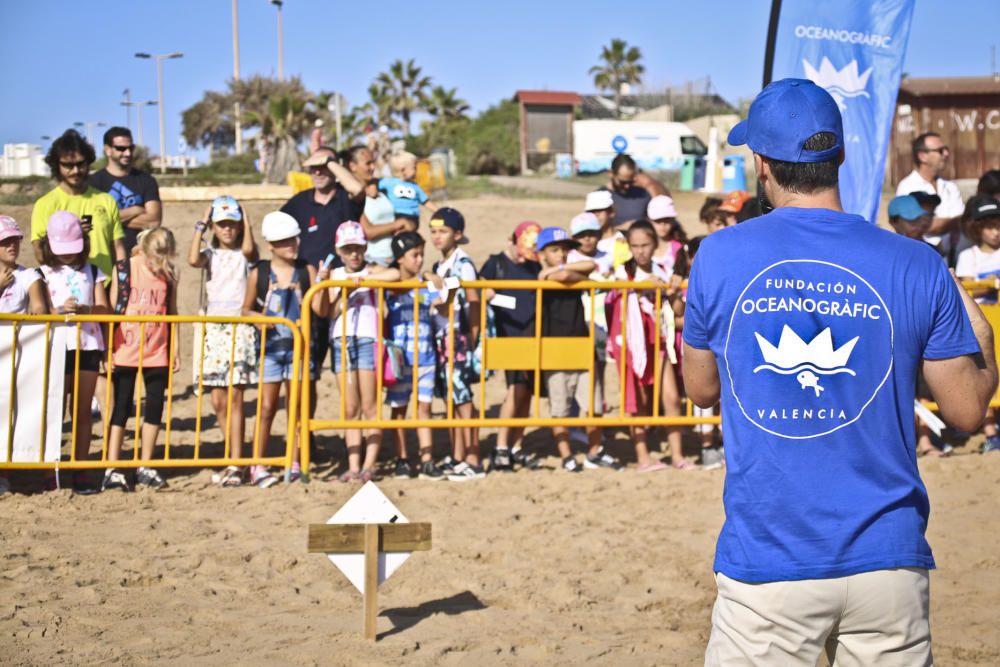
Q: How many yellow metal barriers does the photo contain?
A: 3